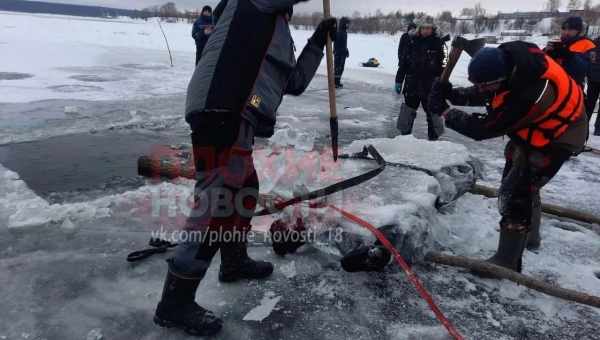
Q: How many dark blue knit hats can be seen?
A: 2